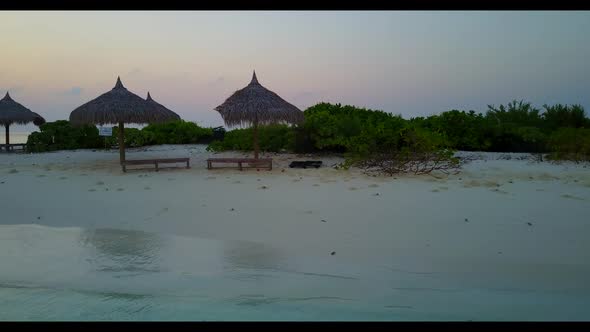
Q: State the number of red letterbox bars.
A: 0